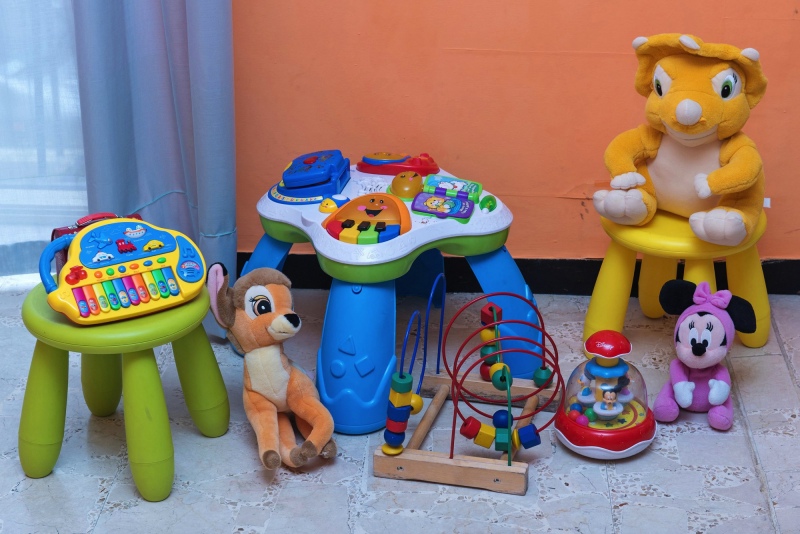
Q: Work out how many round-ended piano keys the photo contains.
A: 10